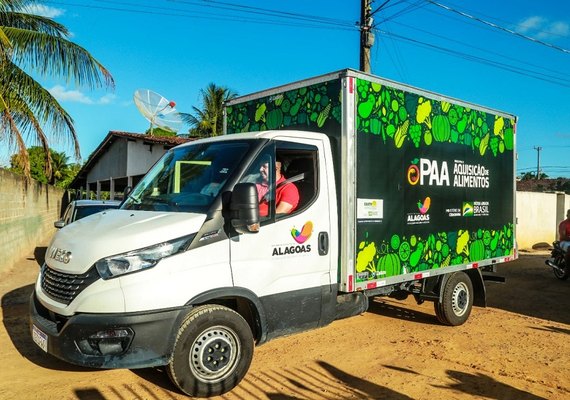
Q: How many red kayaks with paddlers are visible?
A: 0